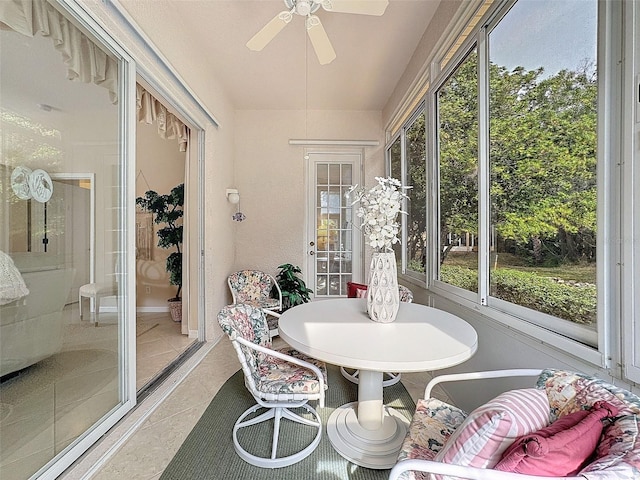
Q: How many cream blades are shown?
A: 3